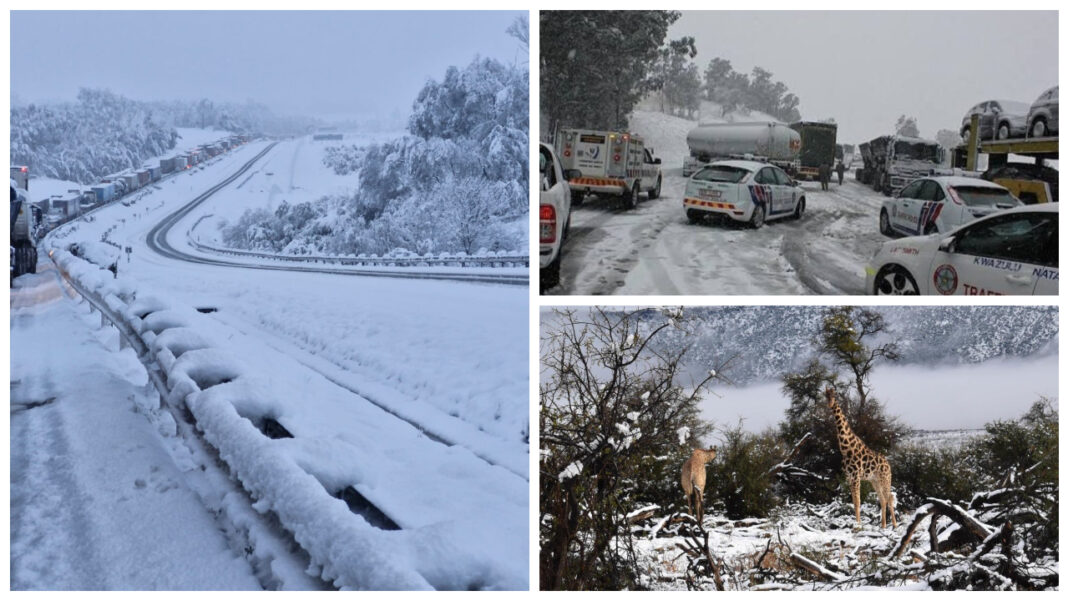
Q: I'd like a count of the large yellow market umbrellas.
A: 0